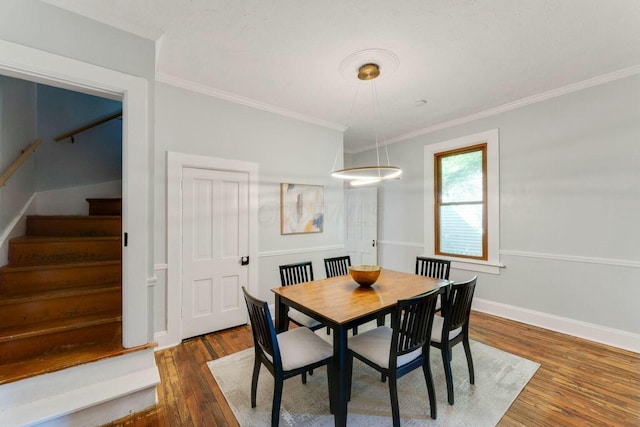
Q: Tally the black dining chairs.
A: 6